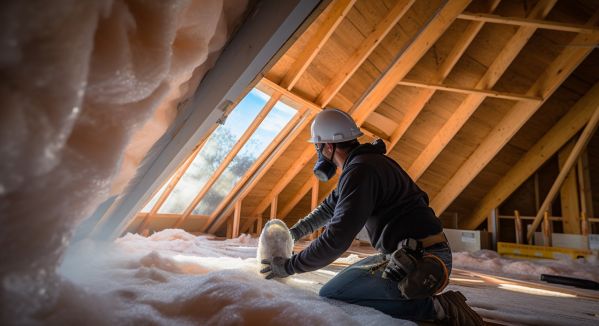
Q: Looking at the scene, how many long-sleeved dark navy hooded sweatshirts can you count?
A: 1